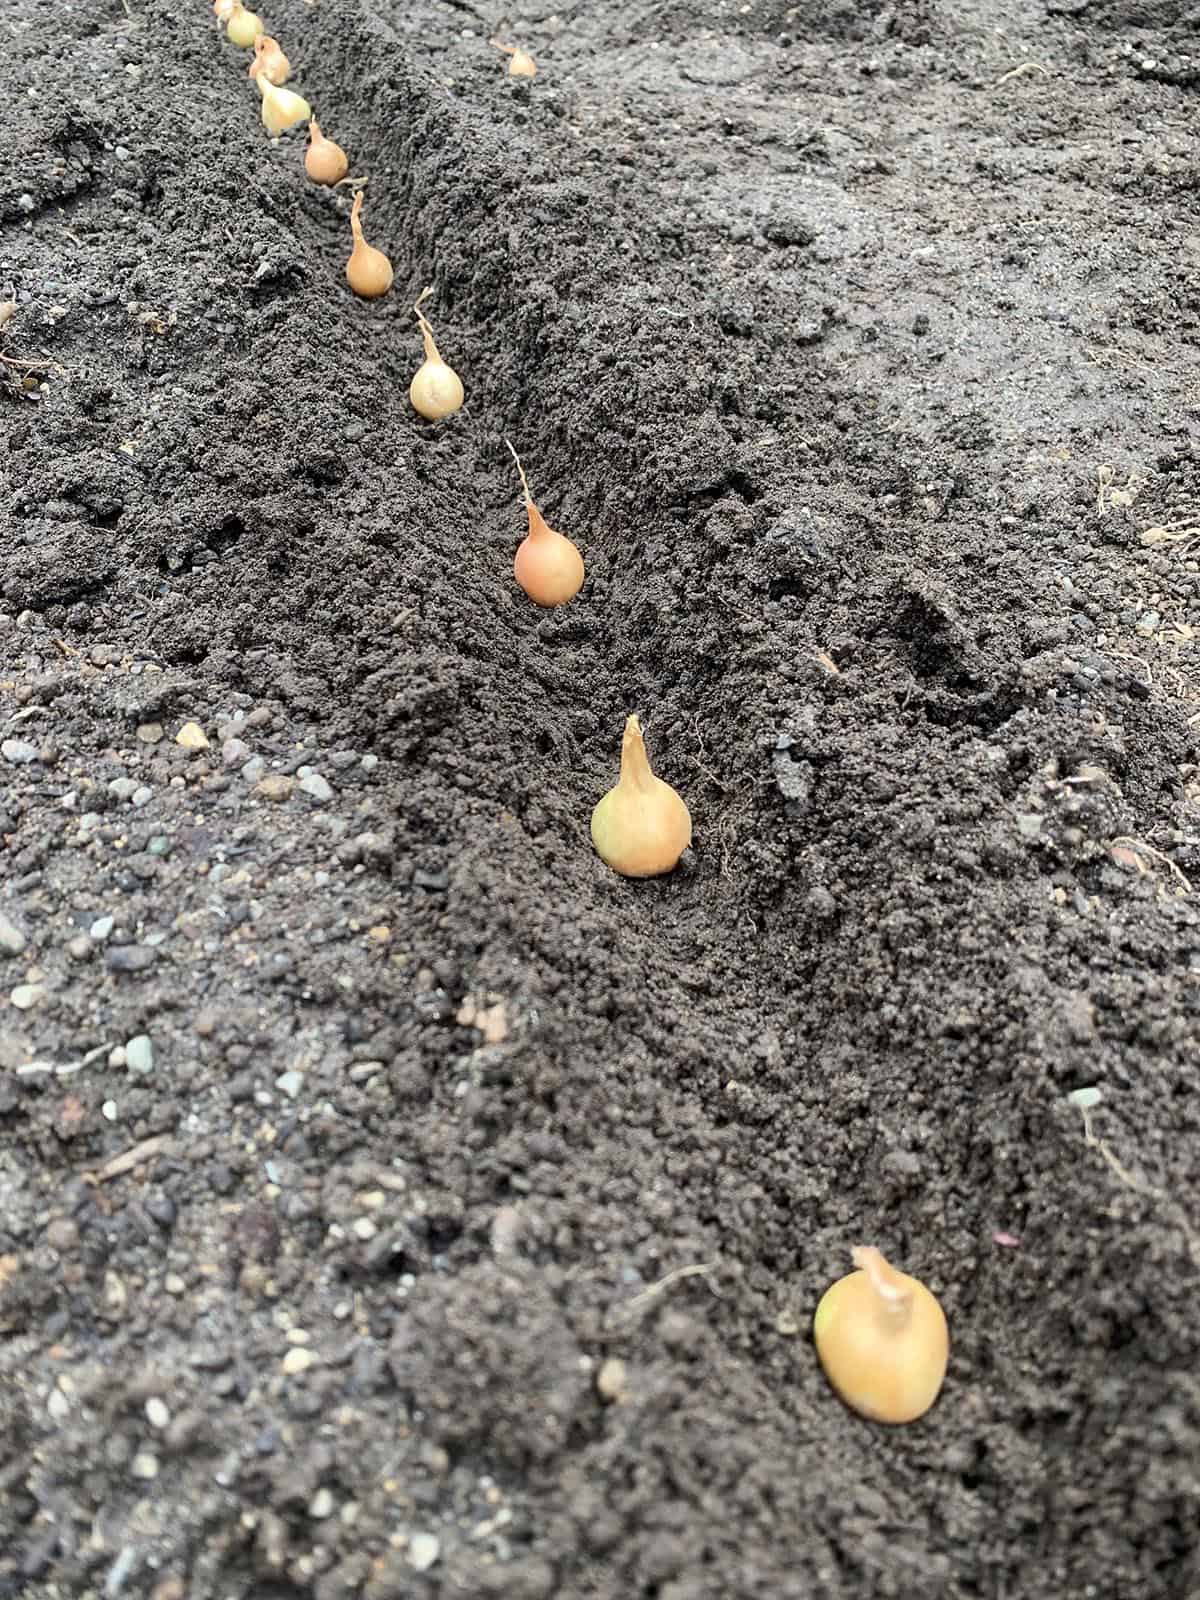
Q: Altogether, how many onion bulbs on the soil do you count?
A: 11